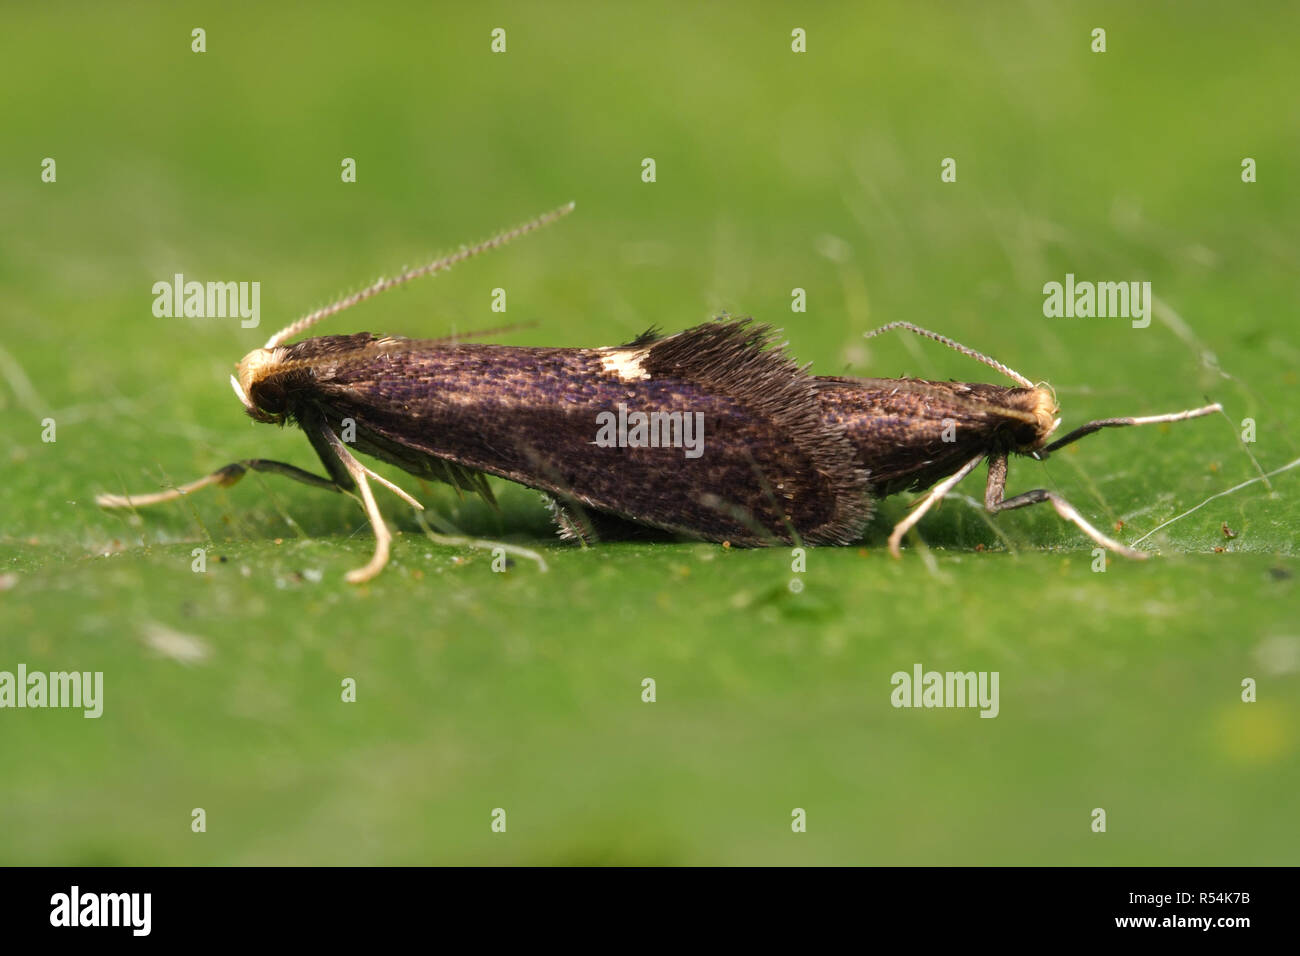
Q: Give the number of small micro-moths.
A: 2